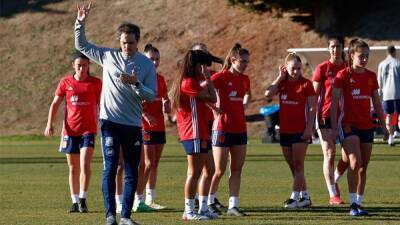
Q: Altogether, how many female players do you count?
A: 8